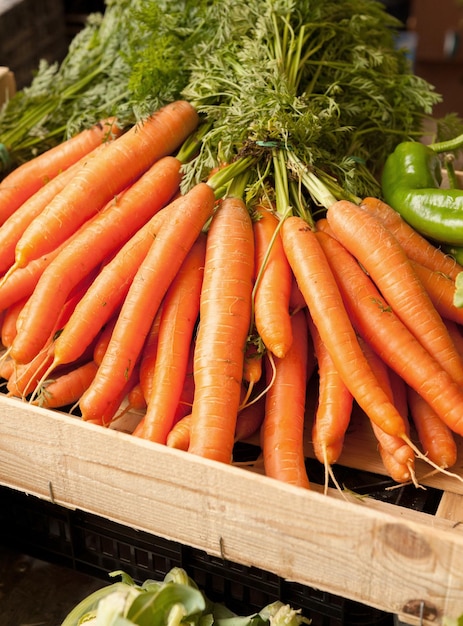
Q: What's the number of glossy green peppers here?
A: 1